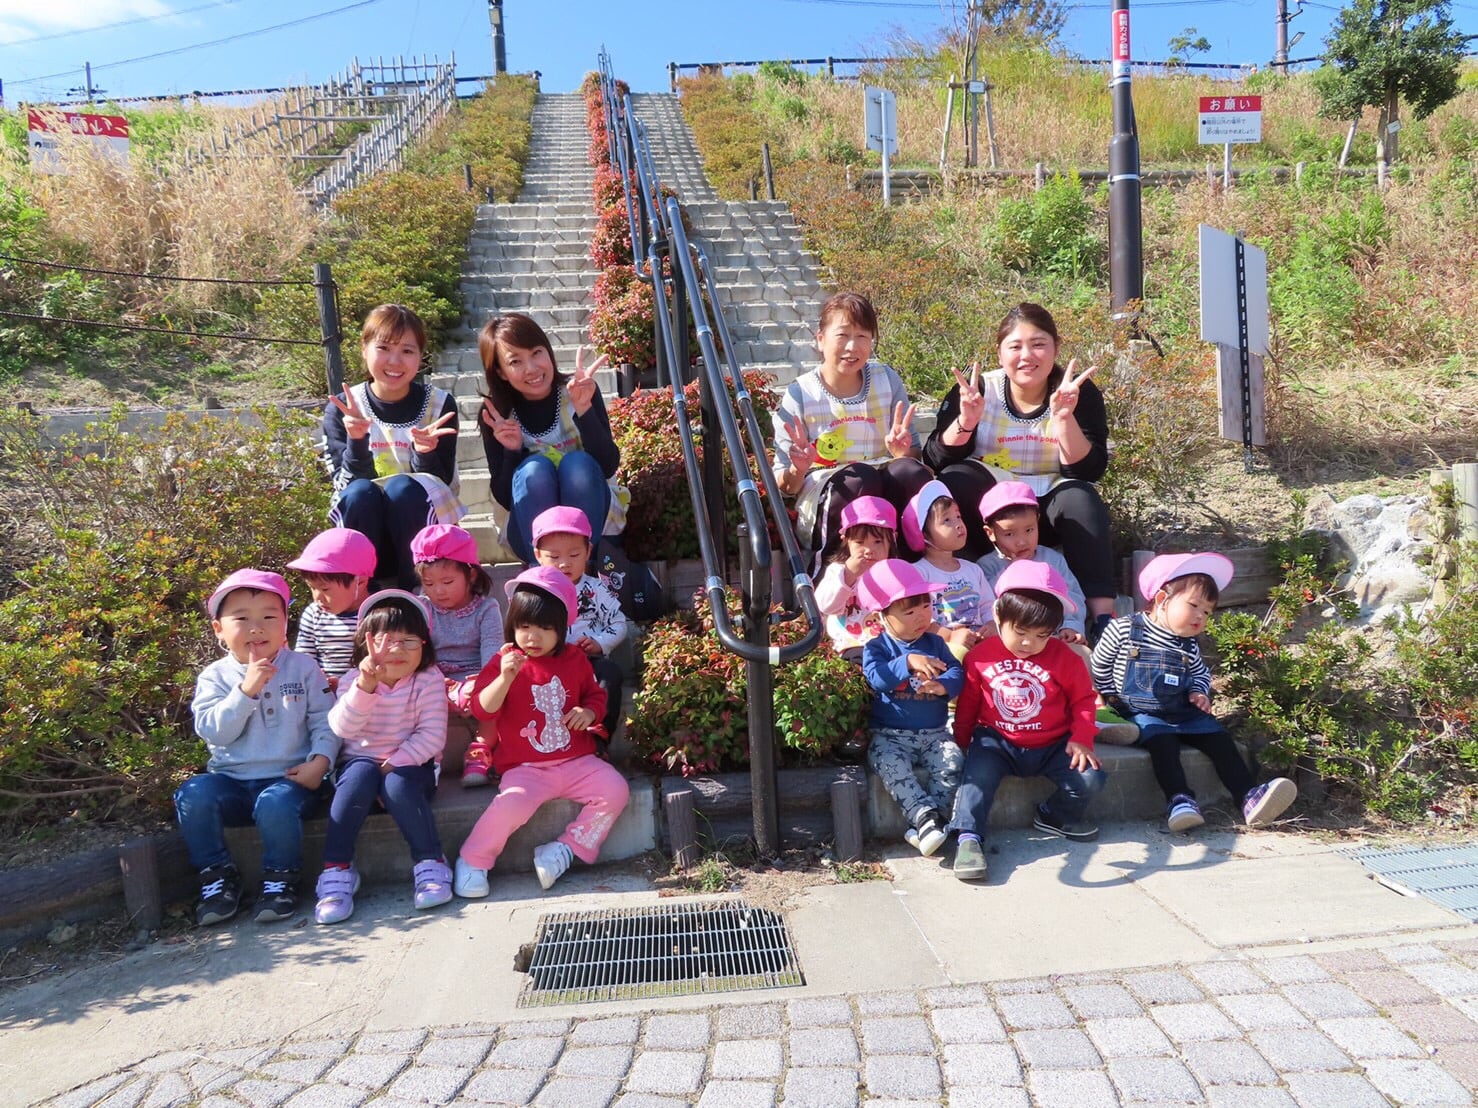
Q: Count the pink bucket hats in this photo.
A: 12